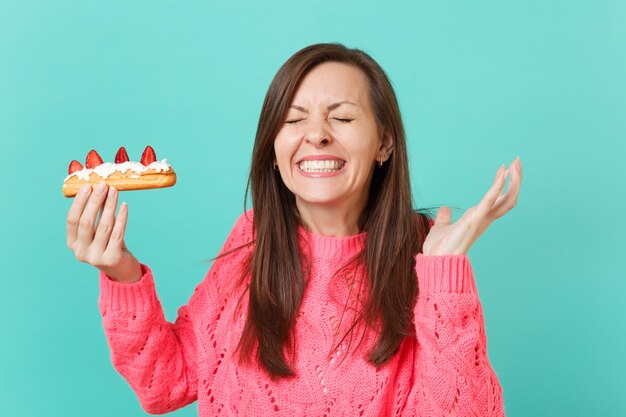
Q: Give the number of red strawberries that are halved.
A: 4